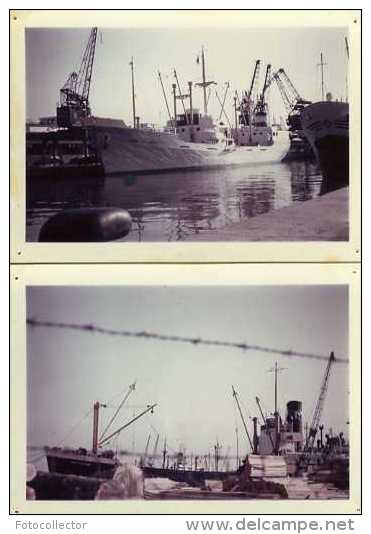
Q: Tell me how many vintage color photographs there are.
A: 2